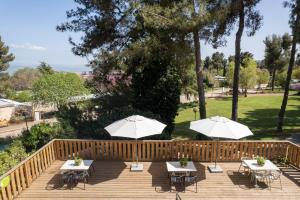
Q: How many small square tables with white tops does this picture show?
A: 3